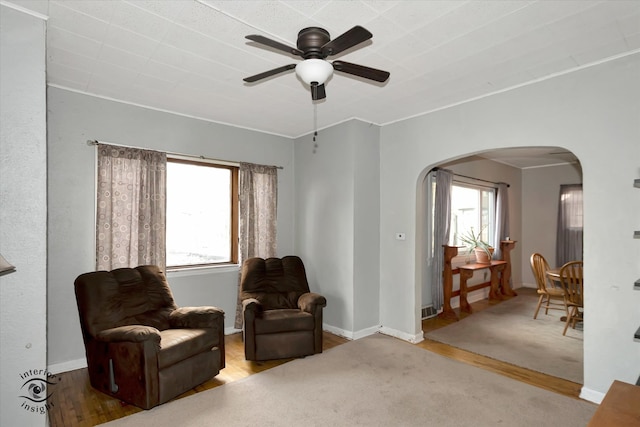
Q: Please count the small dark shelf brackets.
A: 4